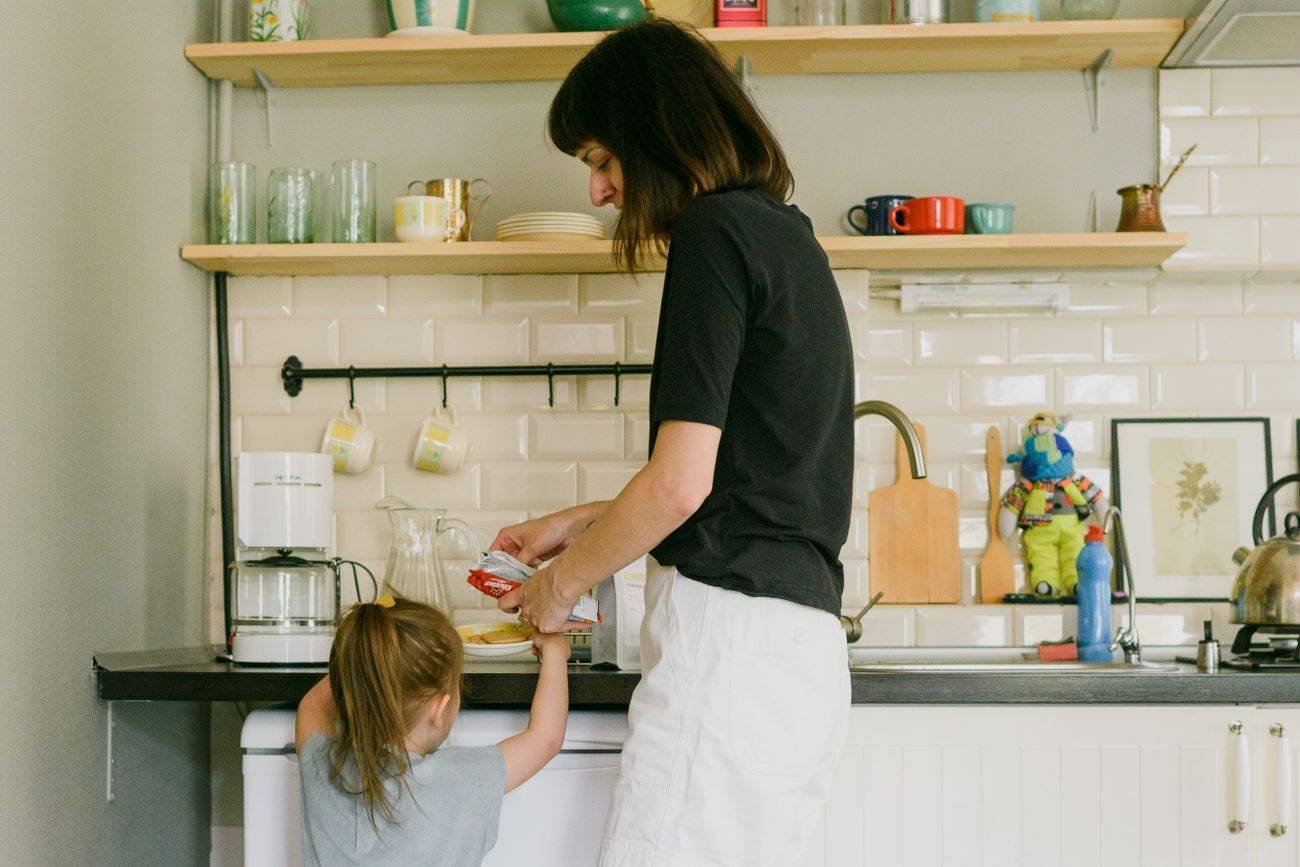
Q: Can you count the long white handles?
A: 2